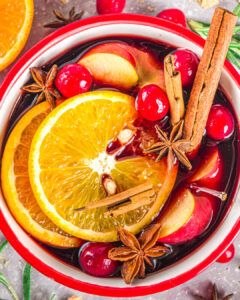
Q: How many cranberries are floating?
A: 5